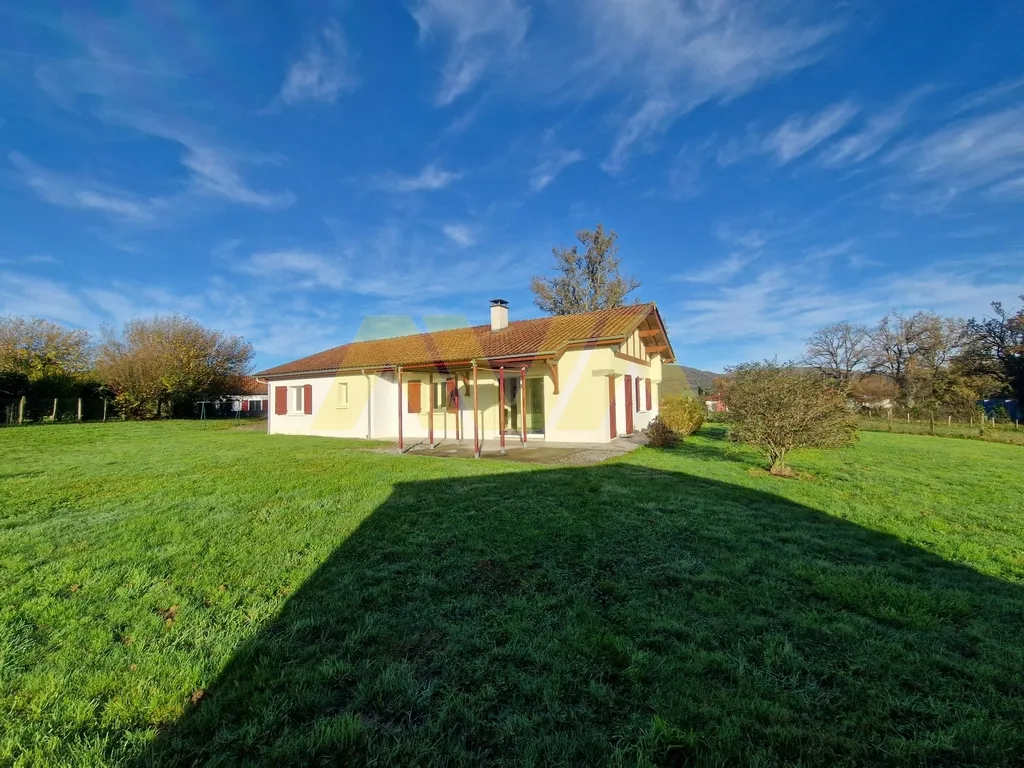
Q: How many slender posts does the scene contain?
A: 6